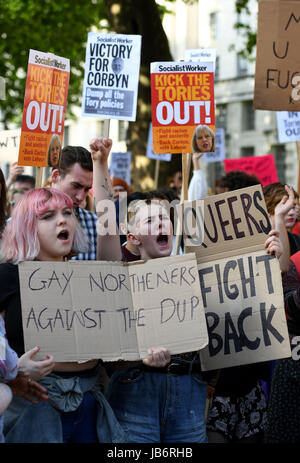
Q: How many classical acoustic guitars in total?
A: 0